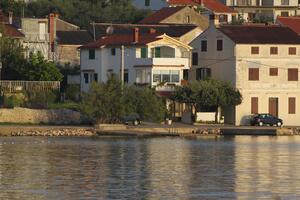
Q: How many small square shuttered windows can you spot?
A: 4